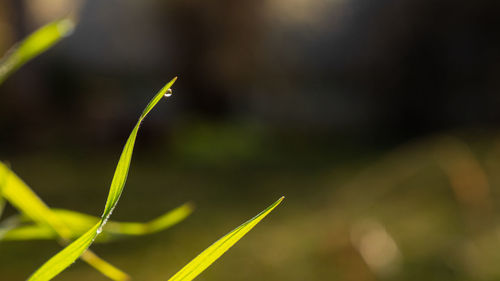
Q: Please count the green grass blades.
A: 5